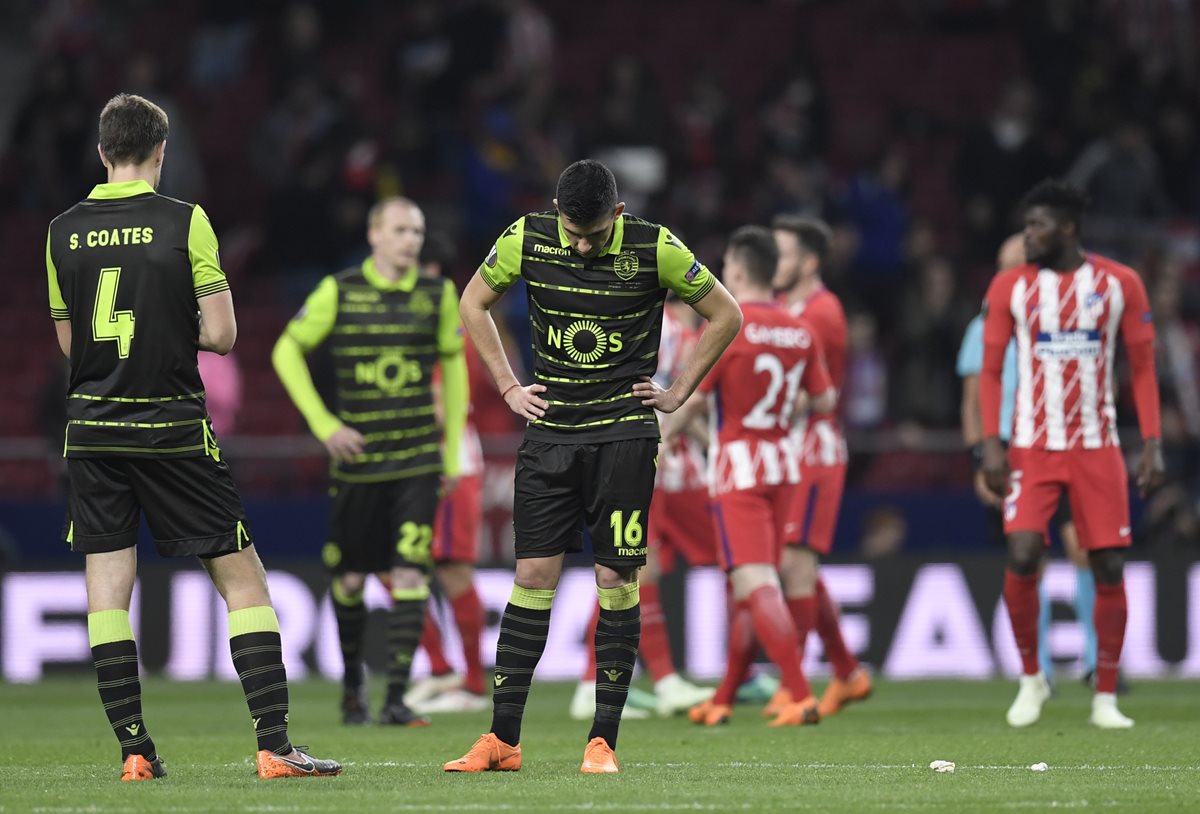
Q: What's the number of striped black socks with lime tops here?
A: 6